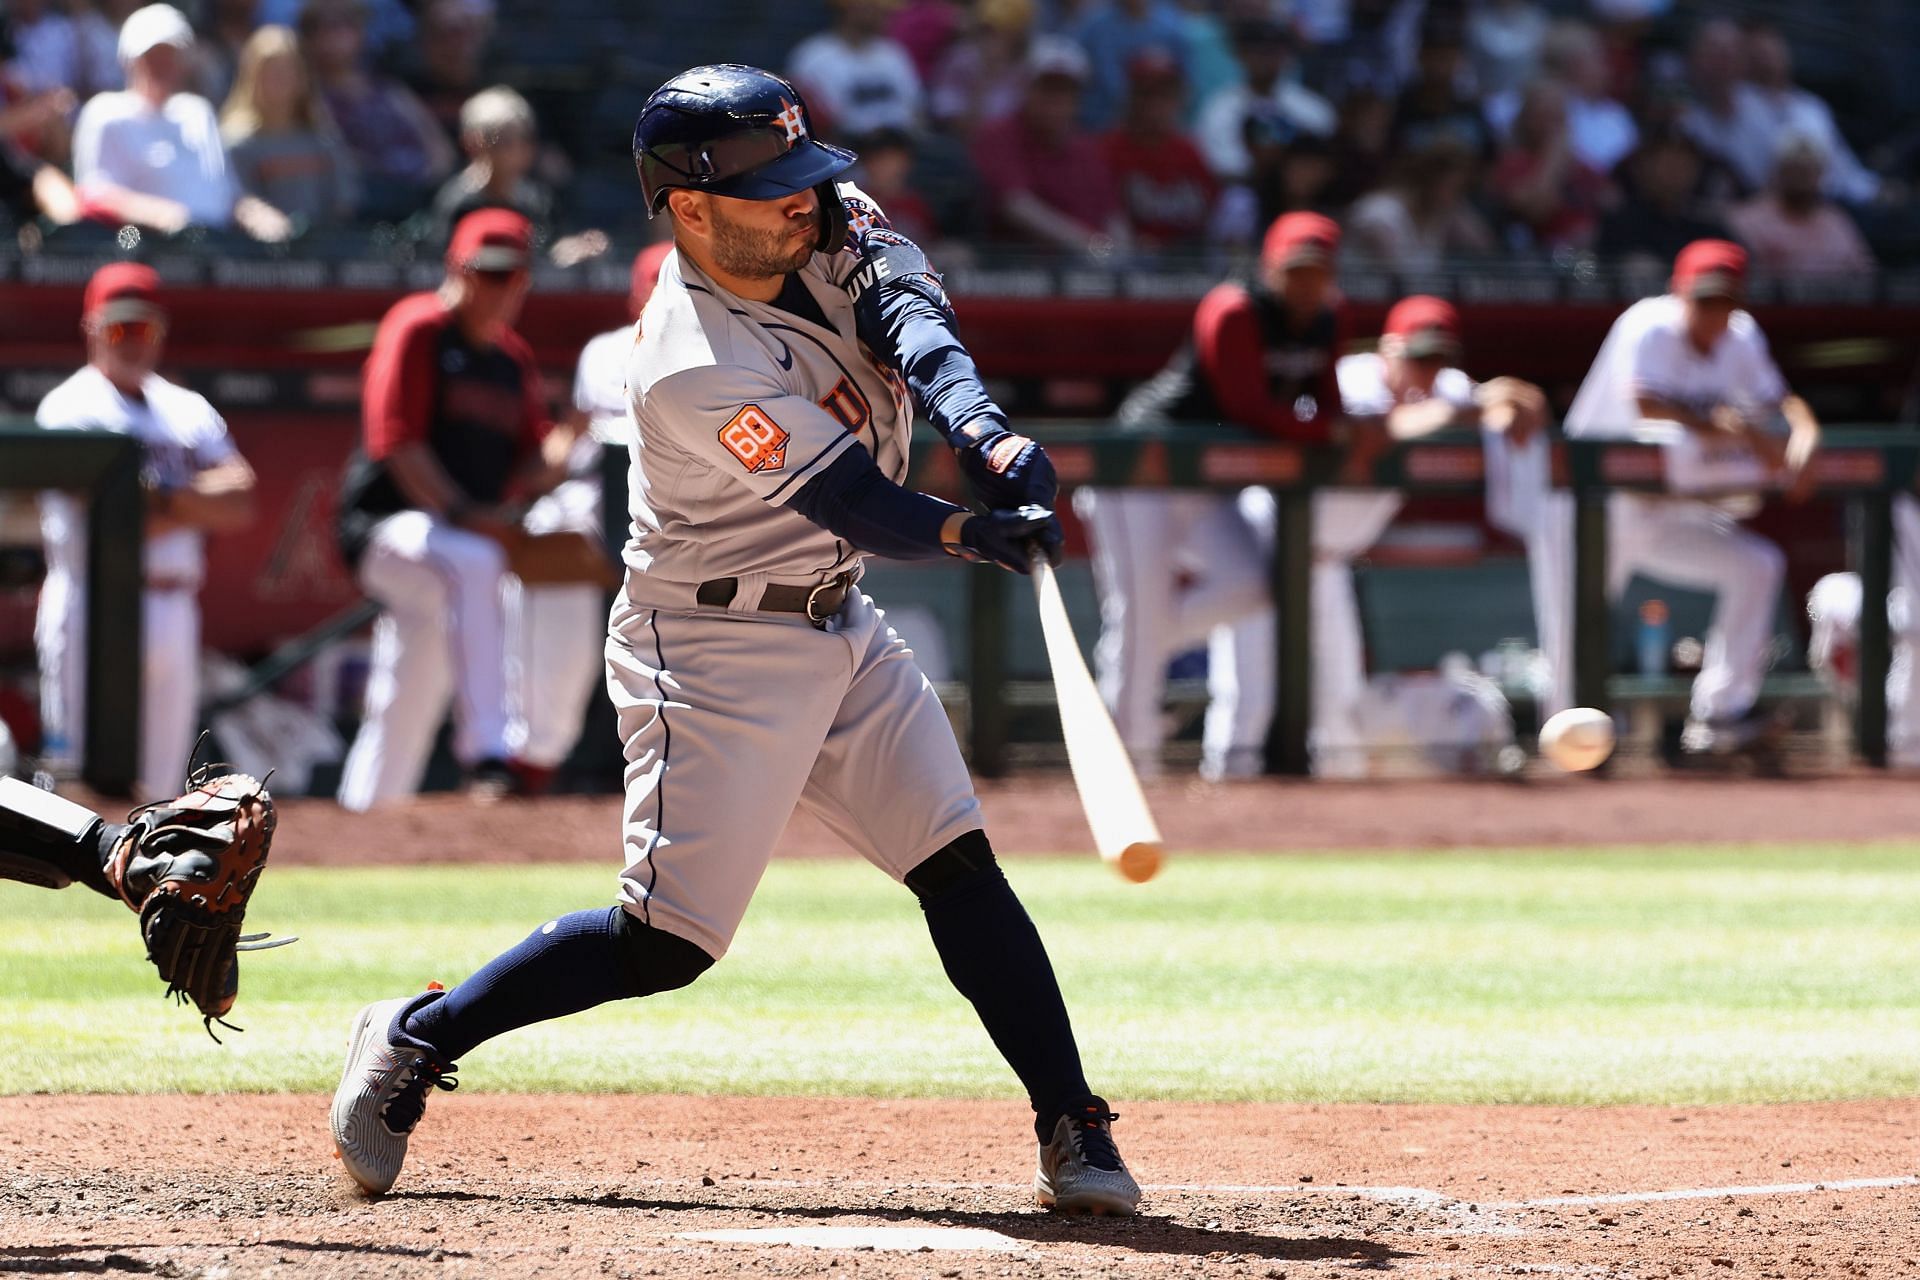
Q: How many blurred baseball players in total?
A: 6